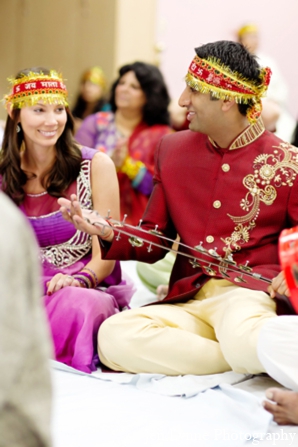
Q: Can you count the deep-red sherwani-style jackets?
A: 1